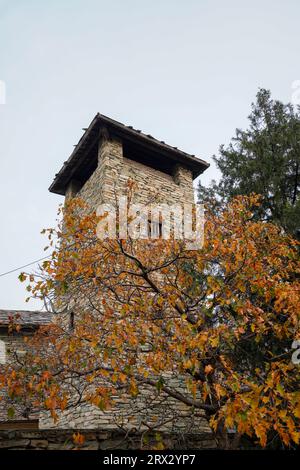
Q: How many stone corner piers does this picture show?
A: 3